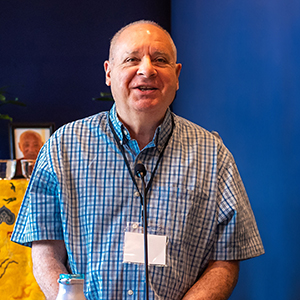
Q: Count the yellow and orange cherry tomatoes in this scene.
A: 0